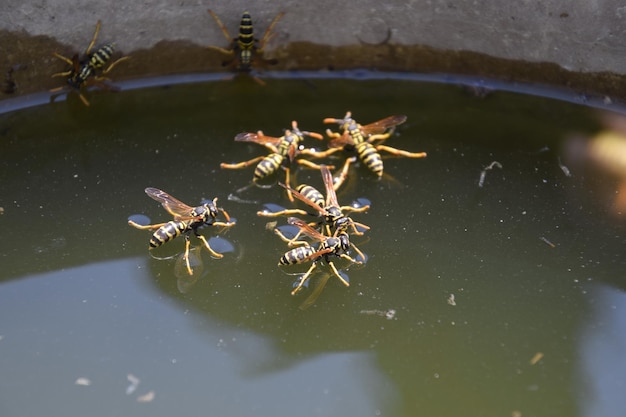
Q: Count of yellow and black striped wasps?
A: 7